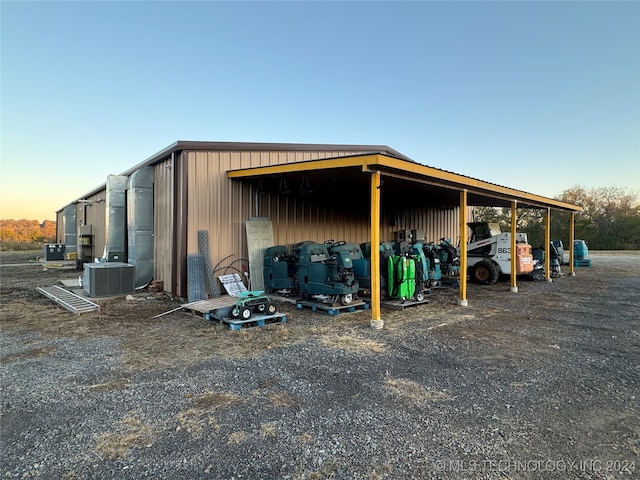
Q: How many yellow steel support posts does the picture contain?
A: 5